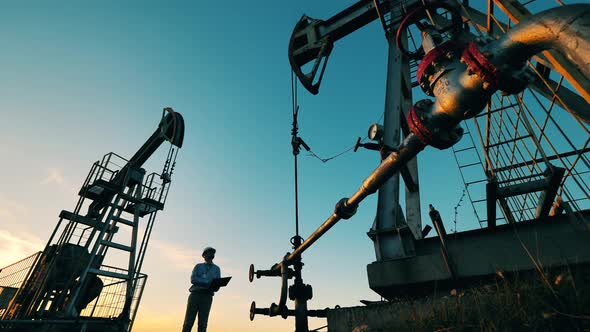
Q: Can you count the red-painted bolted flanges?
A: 3